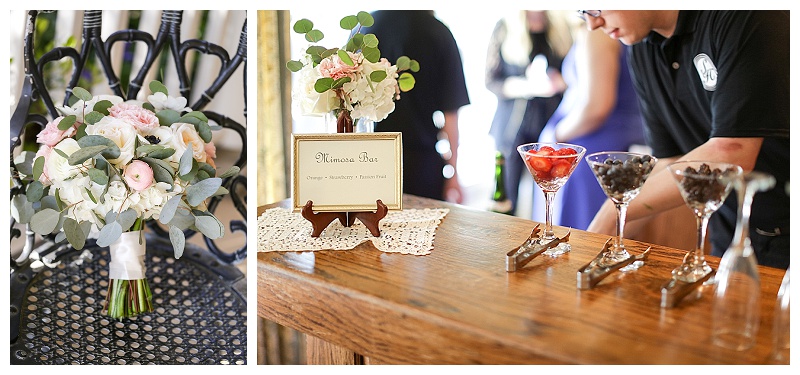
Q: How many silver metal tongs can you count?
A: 3